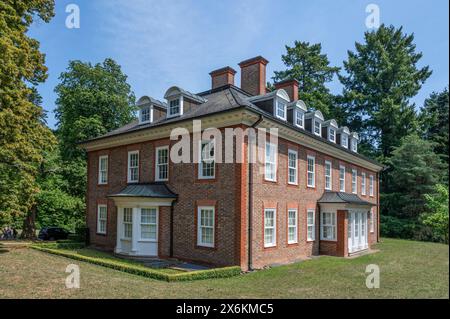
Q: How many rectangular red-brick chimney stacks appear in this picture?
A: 3